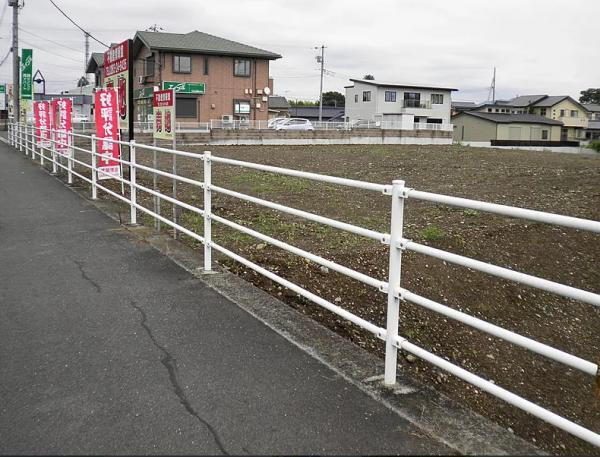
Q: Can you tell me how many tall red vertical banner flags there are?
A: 3